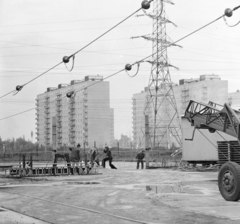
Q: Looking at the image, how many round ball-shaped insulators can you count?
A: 6